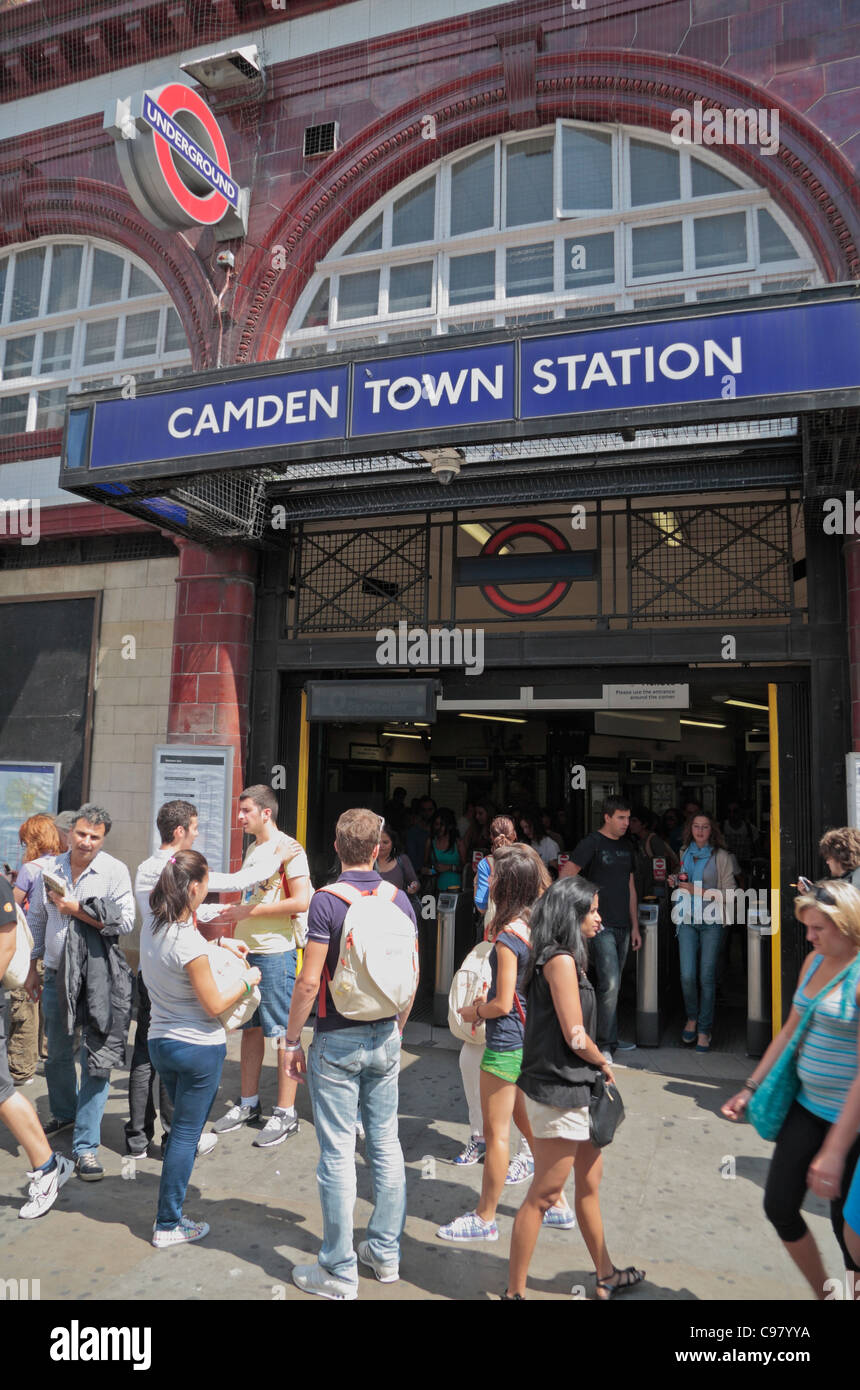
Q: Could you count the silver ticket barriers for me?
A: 3